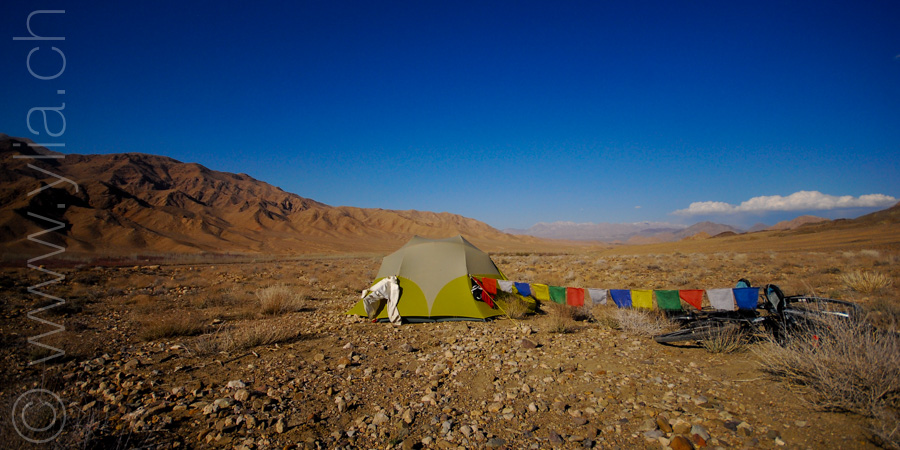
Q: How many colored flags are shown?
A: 13